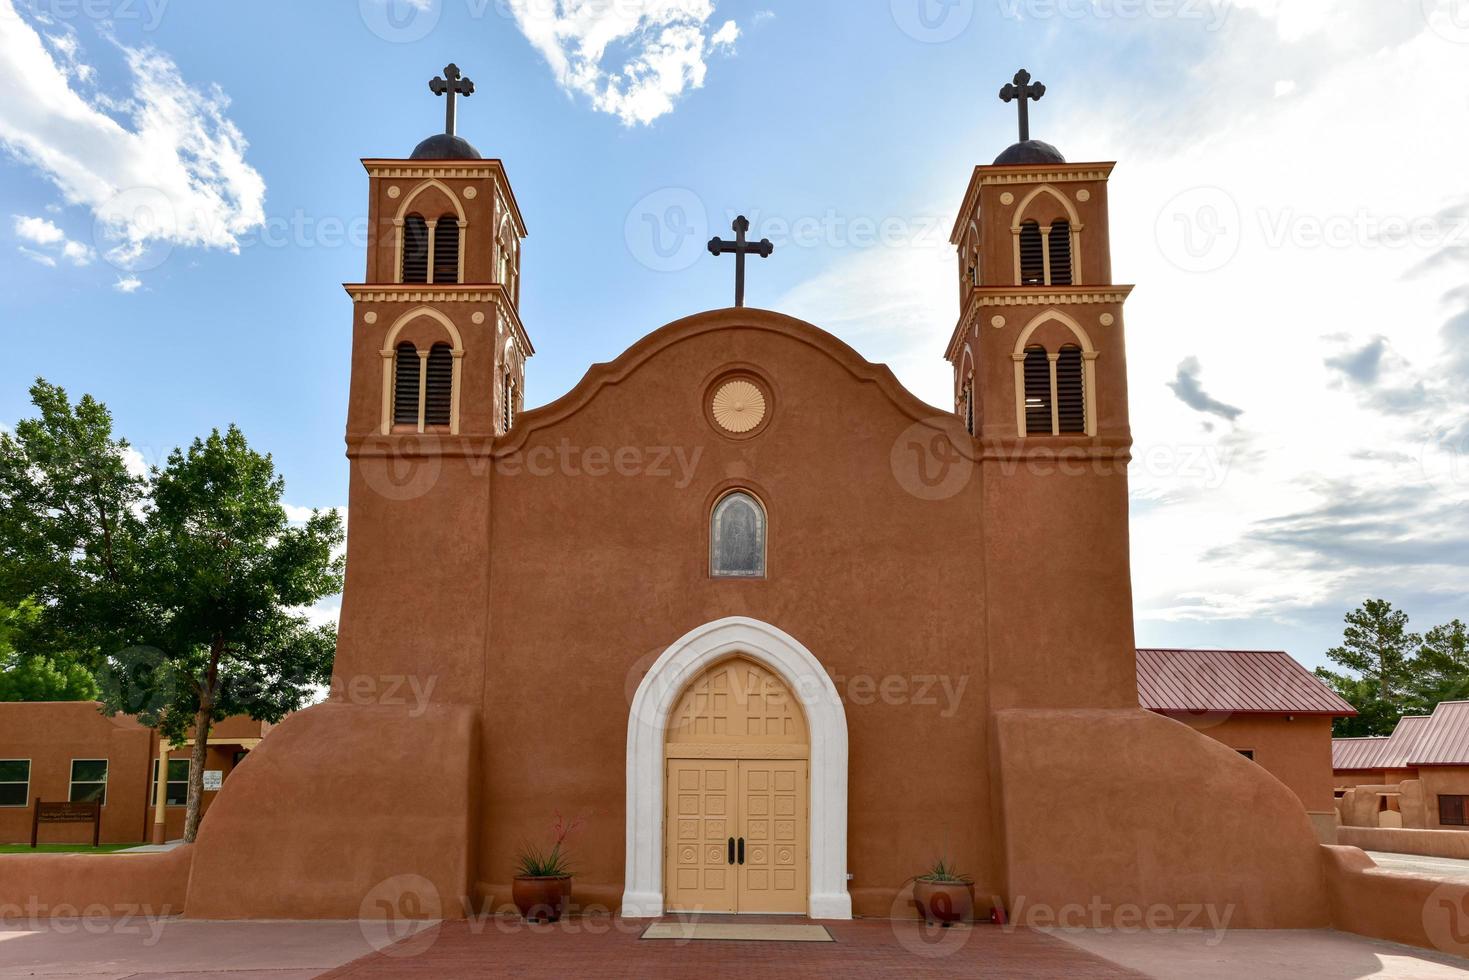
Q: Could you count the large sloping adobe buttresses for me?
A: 2